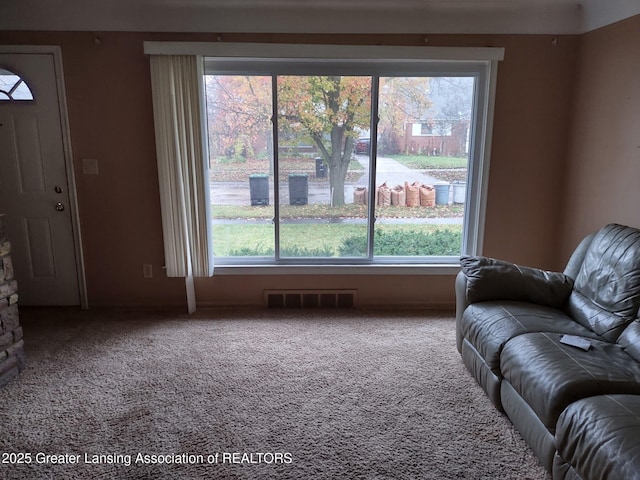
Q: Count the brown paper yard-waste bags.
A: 6